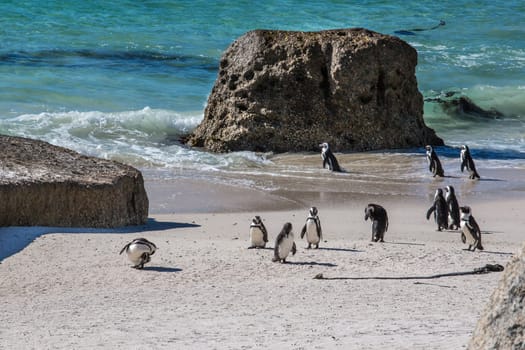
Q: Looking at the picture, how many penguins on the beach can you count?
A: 11